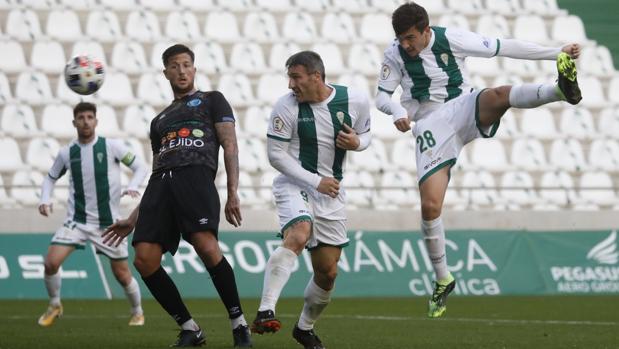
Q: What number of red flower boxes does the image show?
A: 0